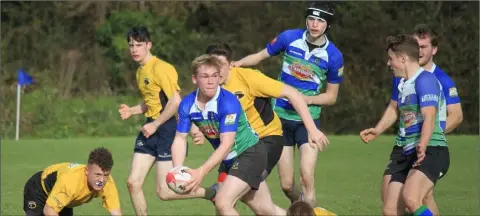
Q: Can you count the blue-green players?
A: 4